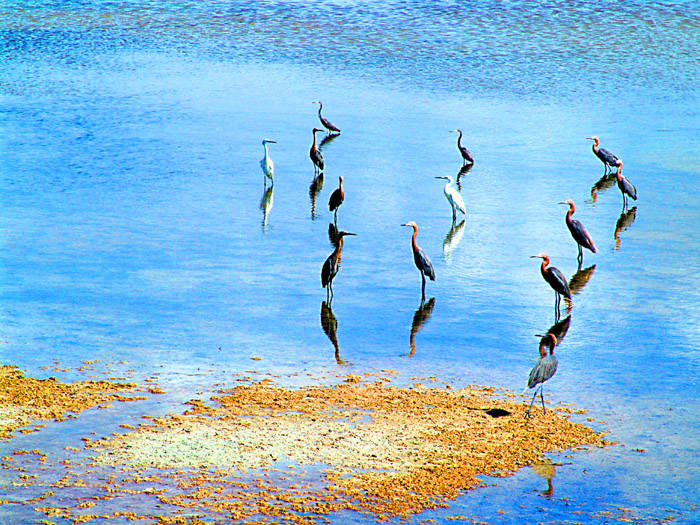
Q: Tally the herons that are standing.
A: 13